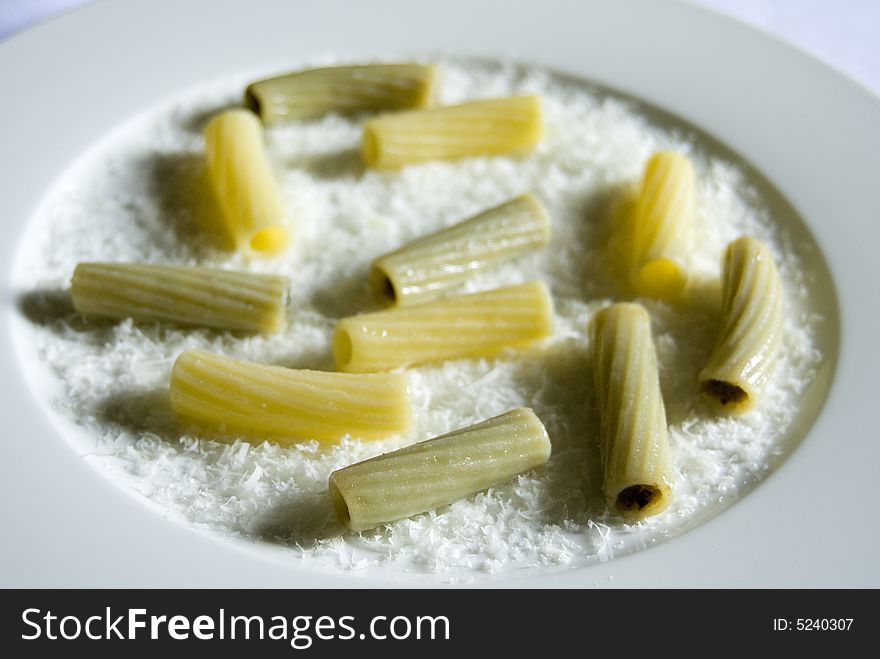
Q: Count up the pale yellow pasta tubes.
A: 5